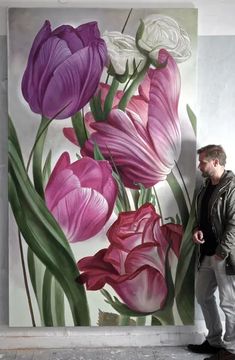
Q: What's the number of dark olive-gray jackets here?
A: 1